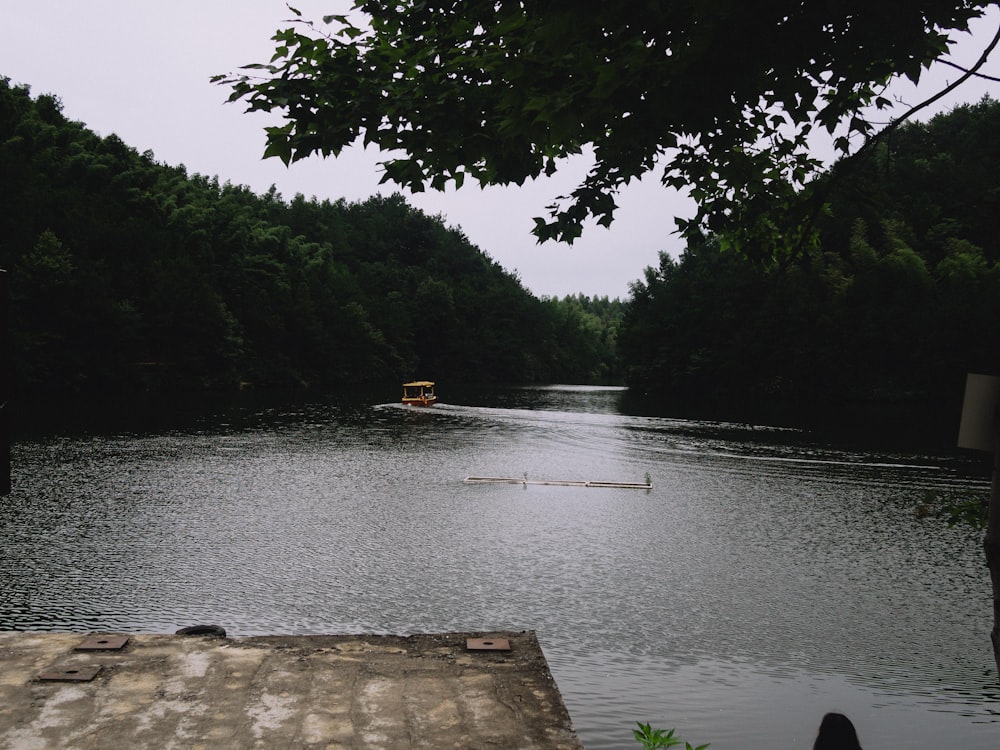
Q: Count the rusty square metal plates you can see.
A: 3